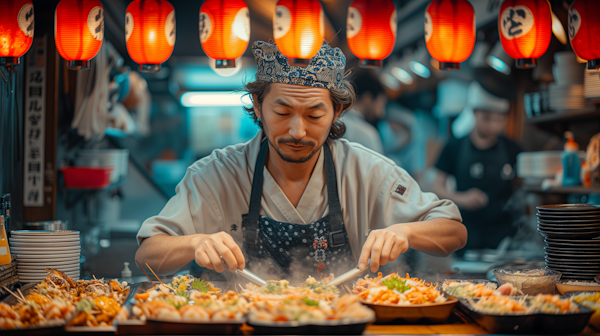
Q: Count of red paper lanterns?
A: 9